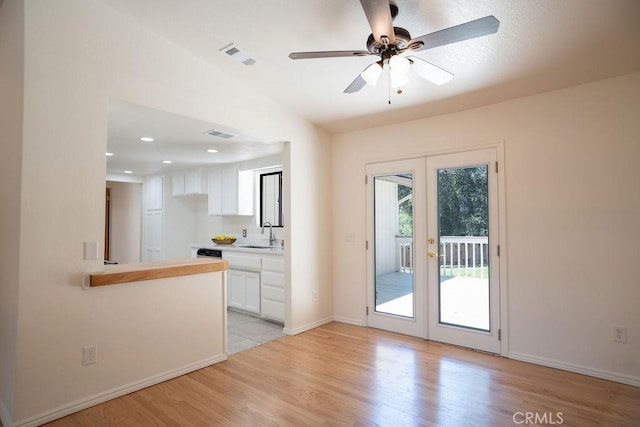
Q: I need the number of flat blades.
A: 5